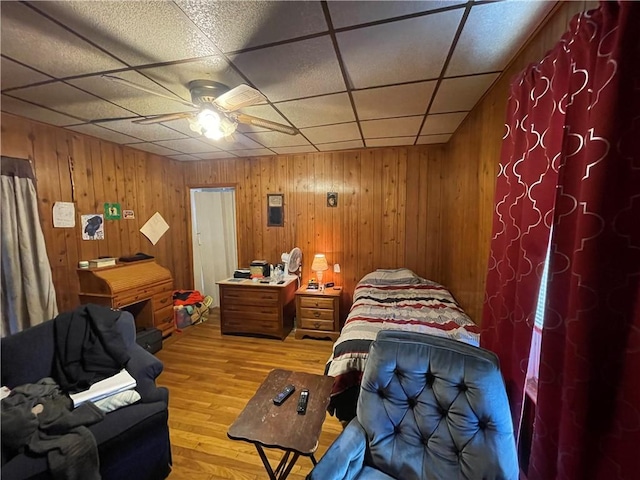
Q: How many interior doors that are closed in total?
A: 1